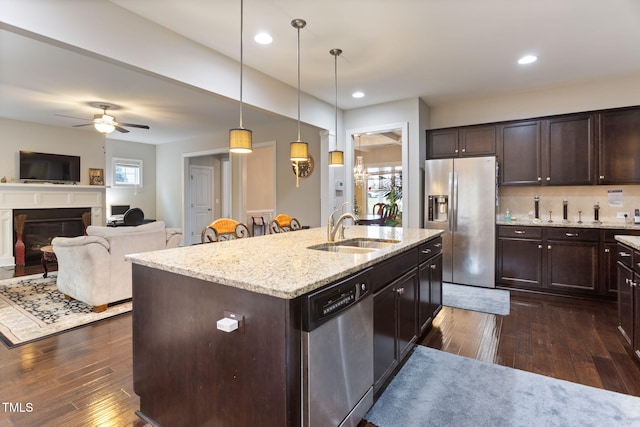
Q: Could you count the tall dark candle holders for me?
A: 3